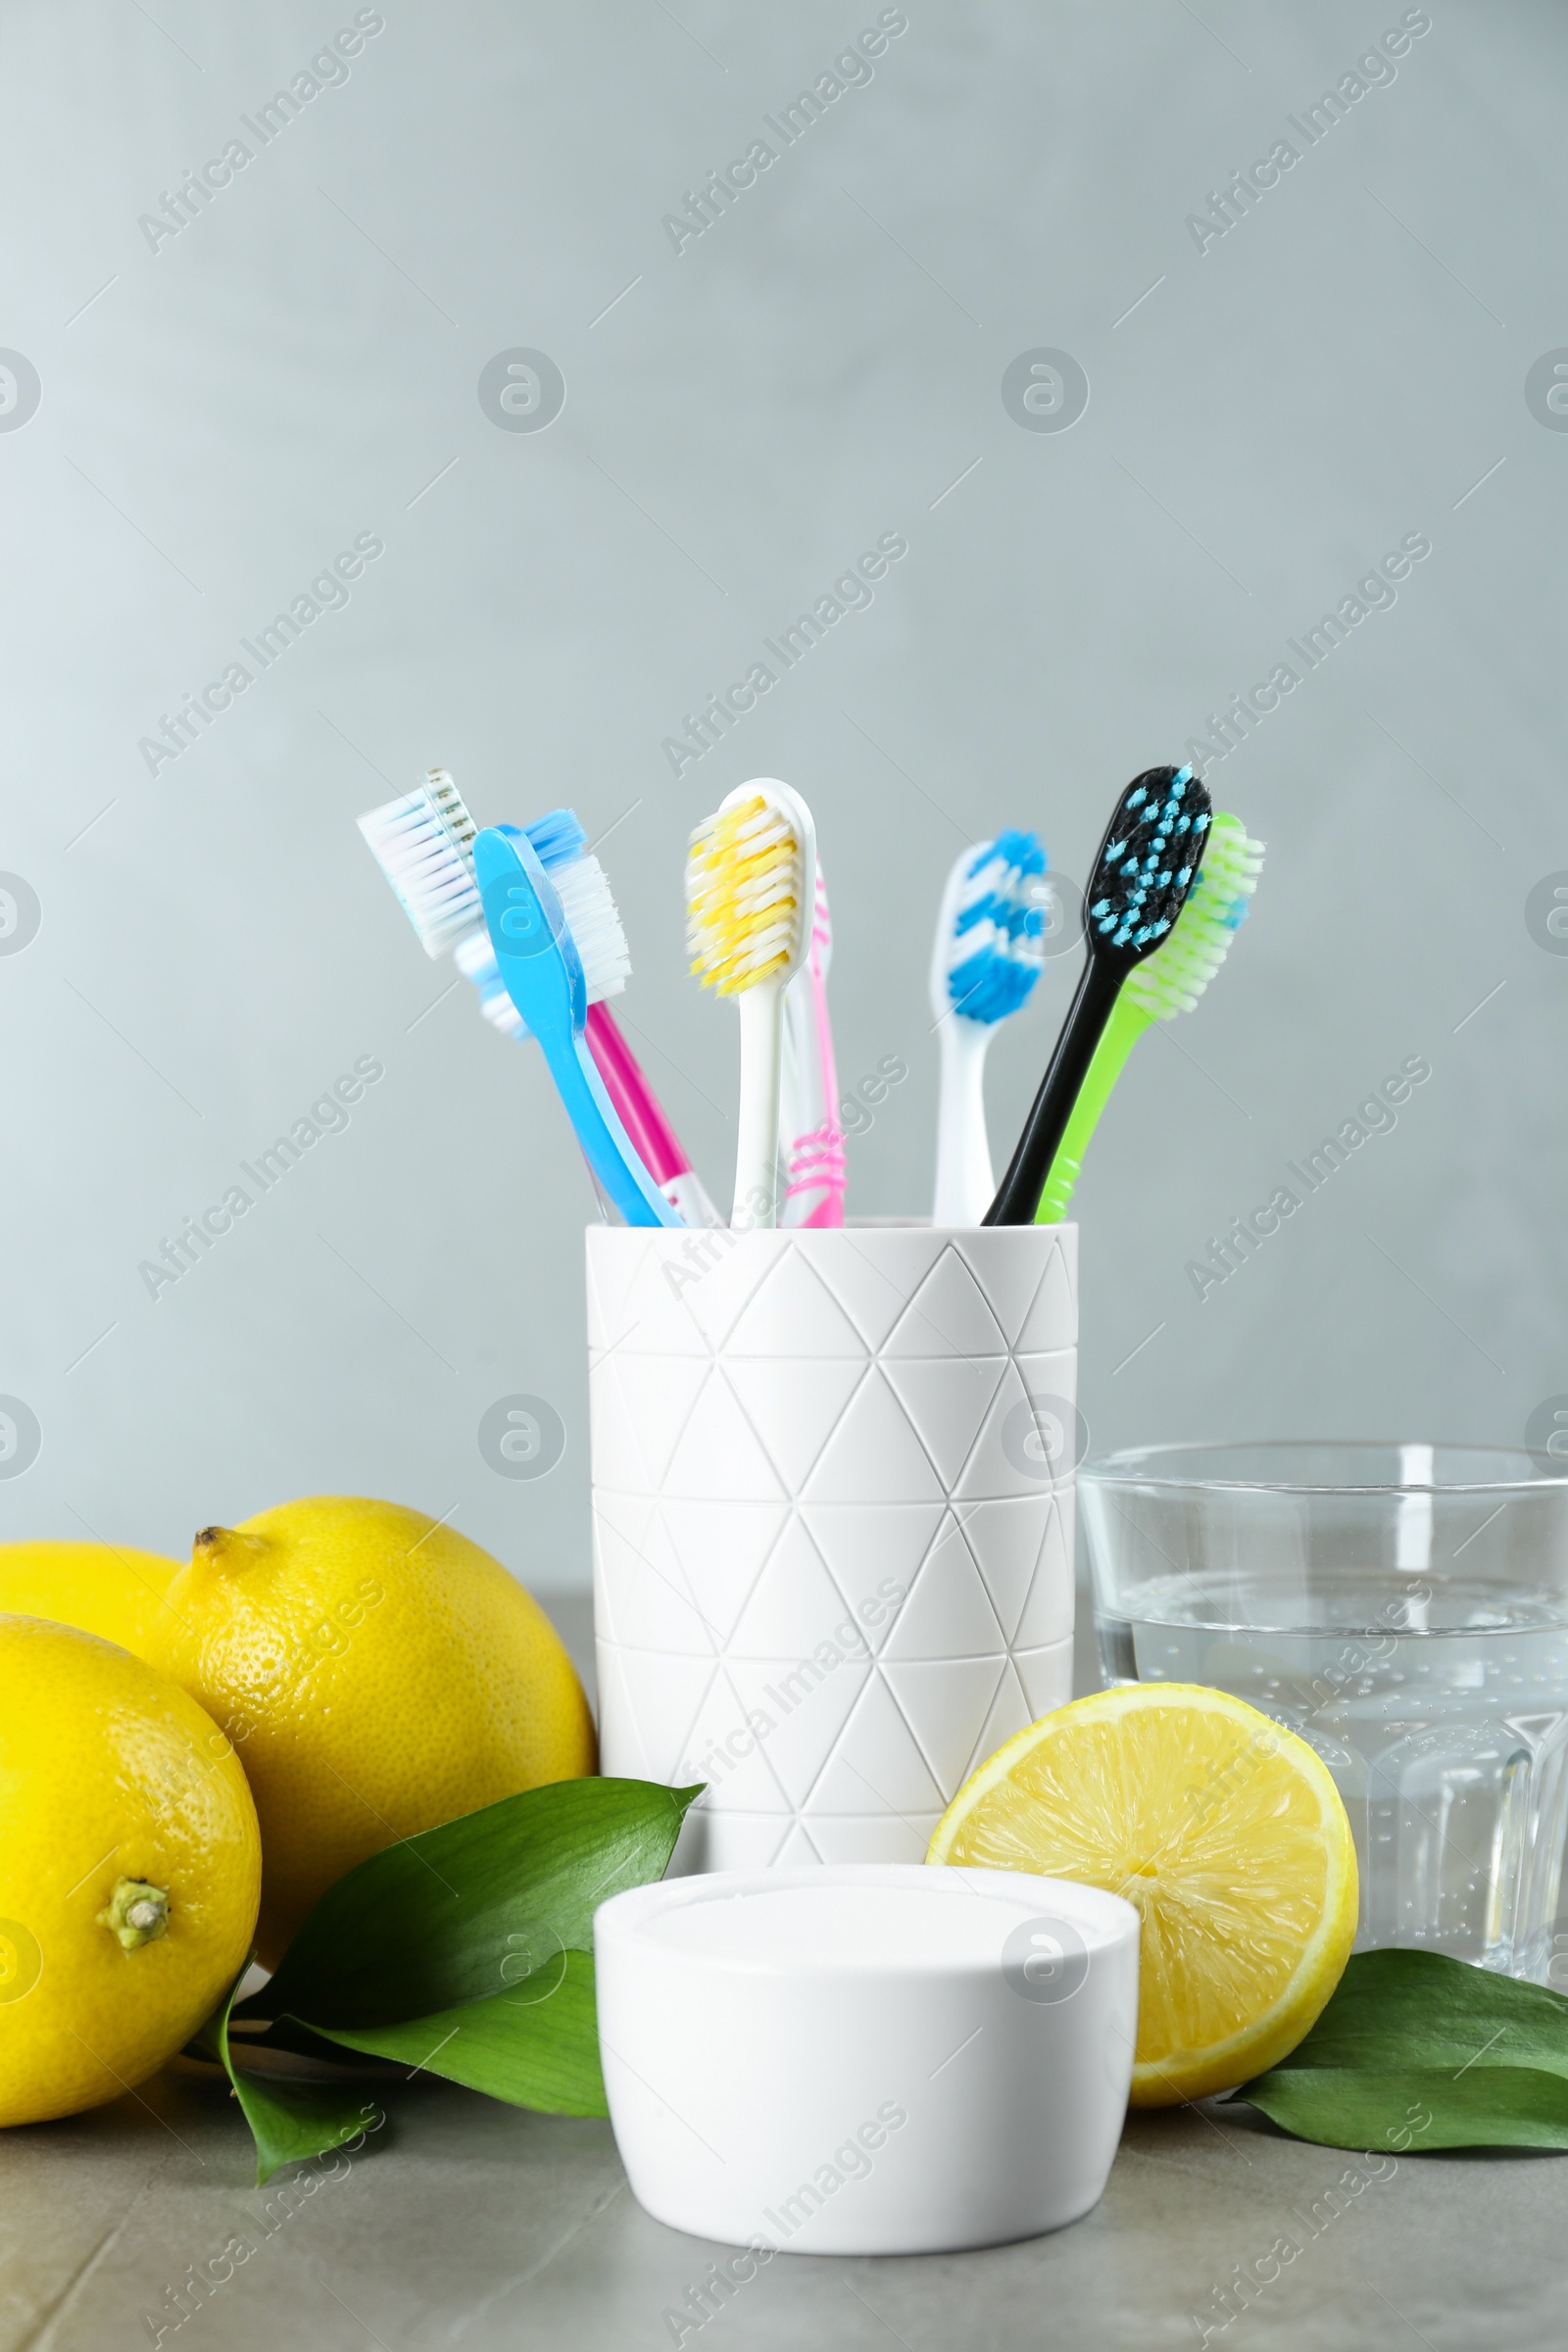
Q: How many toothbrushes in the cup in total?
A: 8